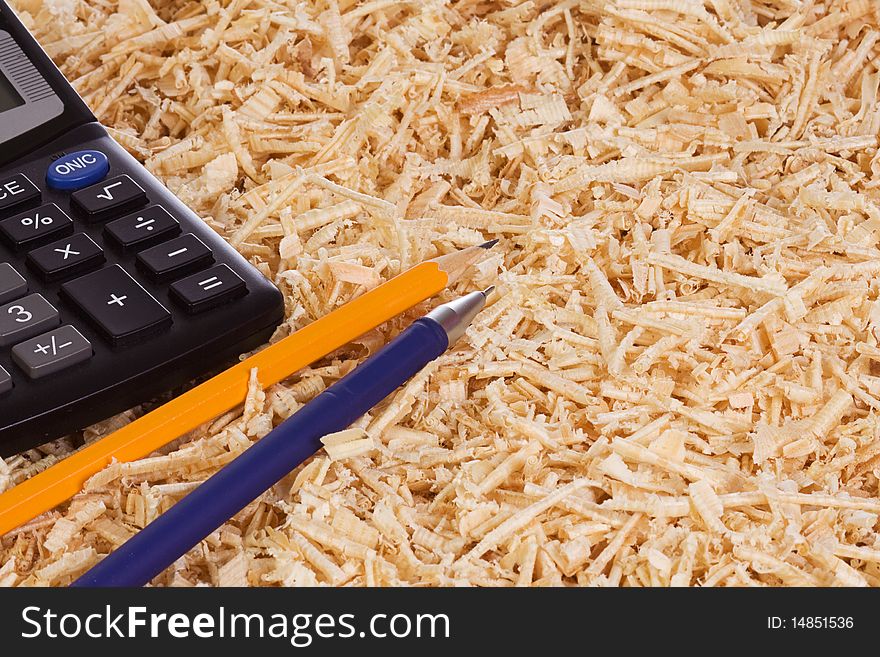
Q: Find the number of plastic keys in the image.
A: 13